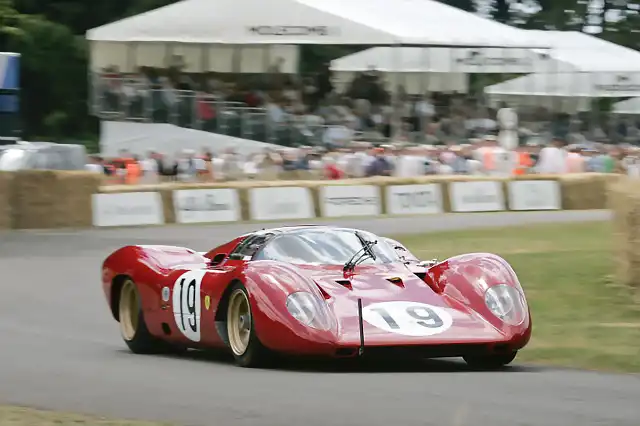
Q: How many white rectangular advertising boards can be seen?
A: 7